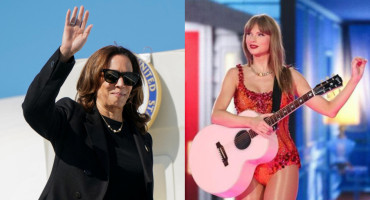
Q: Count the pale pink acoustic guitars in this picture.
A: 1